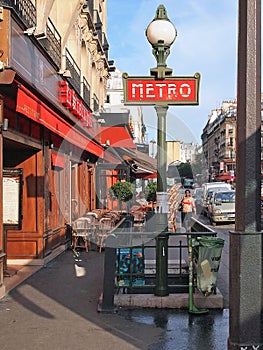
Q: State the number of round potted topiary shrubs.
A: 2